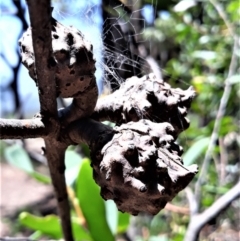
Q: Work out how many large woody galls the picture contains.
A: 3